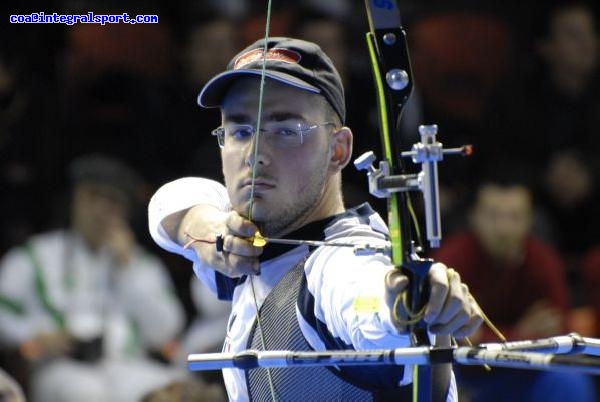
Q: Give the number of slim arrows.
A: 1